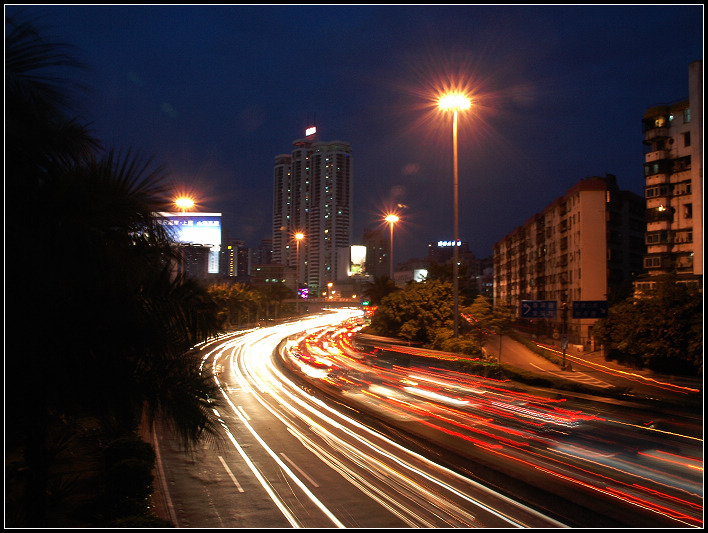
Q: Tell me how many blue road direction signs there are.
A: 2